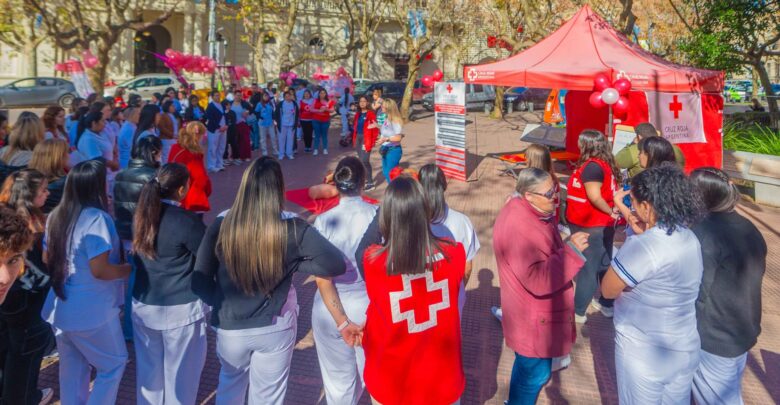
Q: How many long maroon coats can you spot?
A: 1